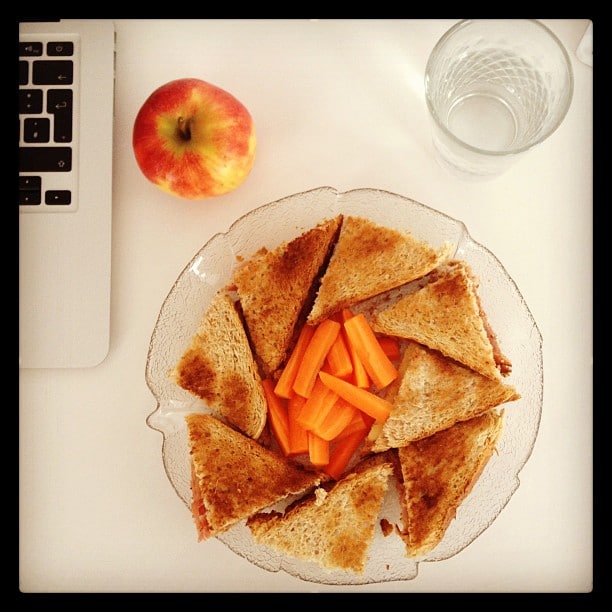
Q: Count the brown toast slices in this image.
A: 8